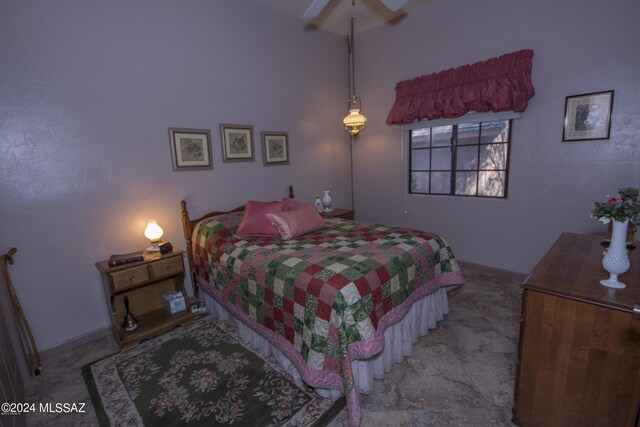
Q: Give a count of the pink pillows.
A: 3